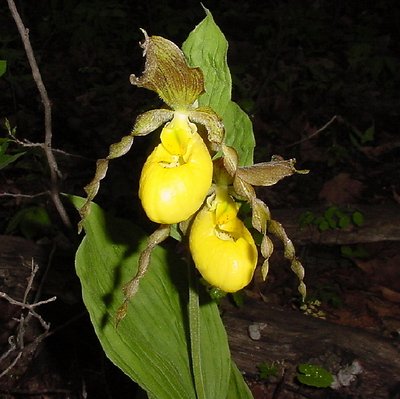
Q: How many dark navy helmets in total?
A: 0